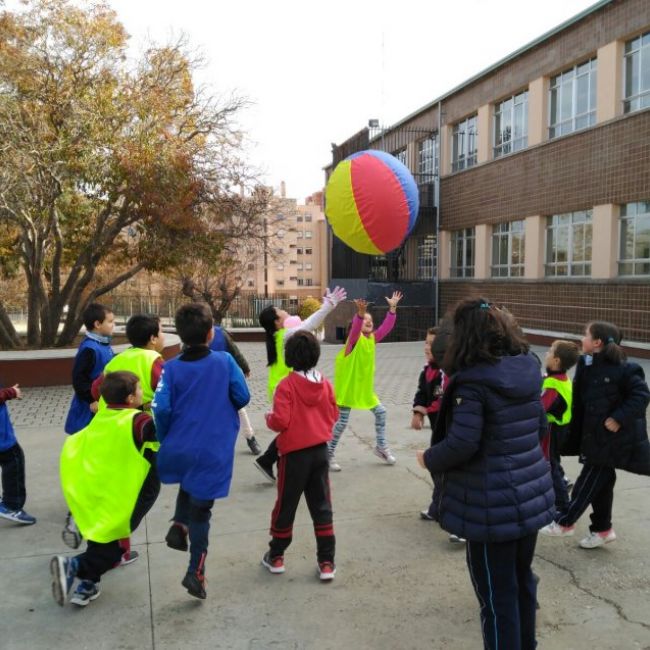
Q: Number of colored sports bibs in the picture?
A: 9